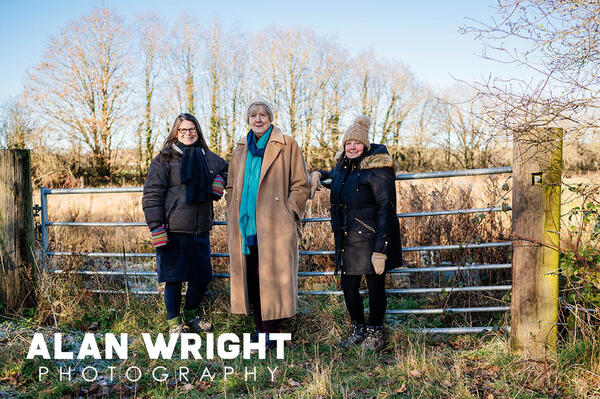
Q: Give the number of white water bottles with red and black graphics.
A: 0